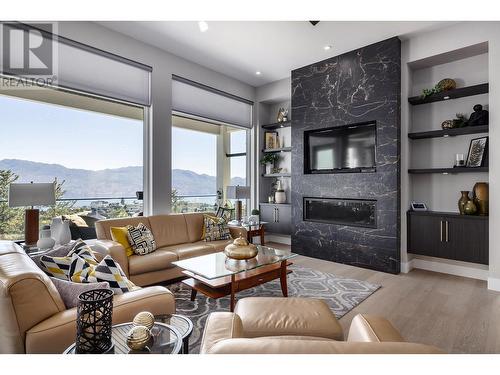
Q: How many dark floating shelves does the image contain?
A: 6